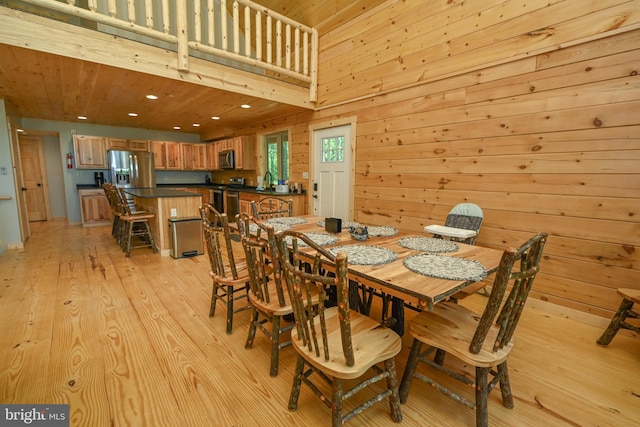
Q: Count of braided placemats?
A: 8